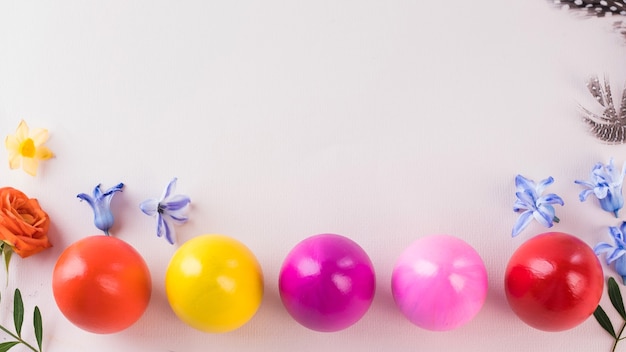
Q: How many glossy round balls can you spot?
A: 5